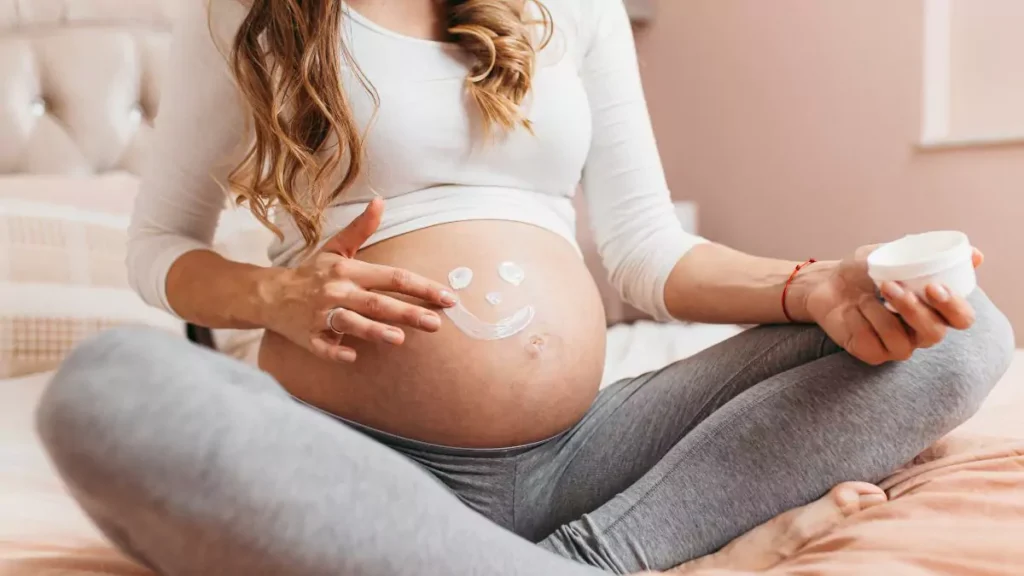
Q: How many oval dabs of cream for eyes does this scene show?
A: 2